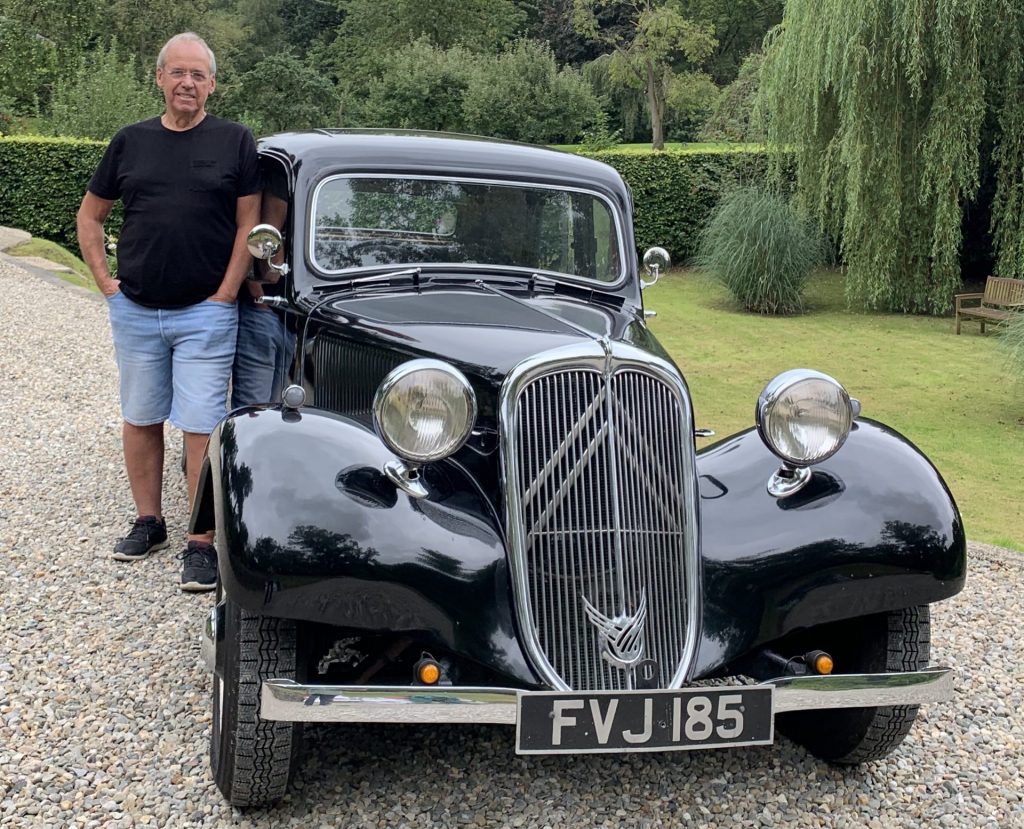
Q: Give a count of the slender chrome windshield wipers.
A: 2